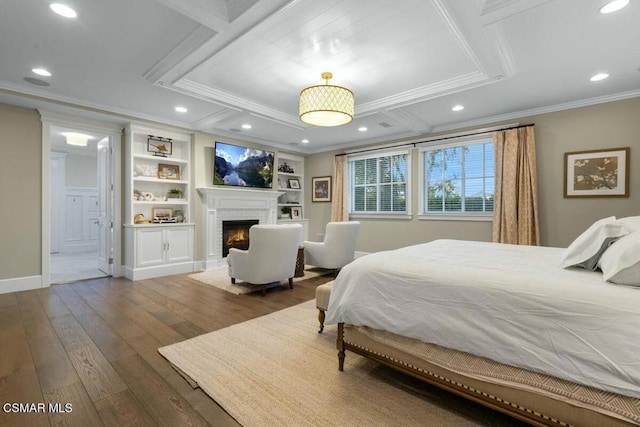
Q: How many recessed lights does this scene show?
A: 9